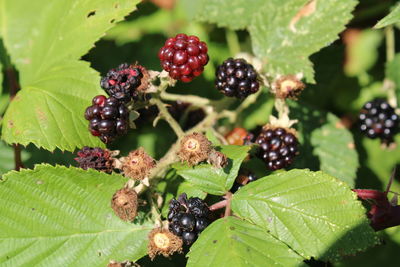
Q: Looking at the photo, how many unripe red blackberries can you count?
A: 1